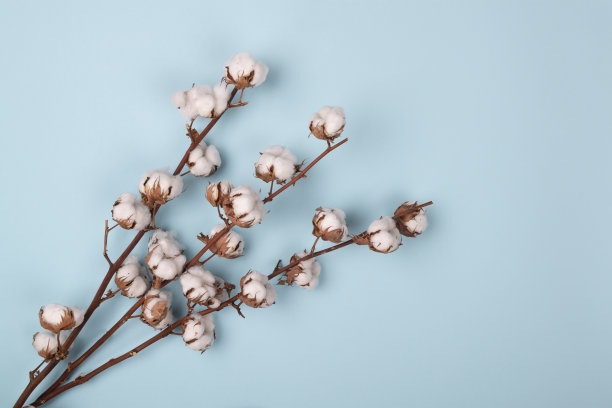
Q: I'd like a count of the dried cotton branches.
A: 3